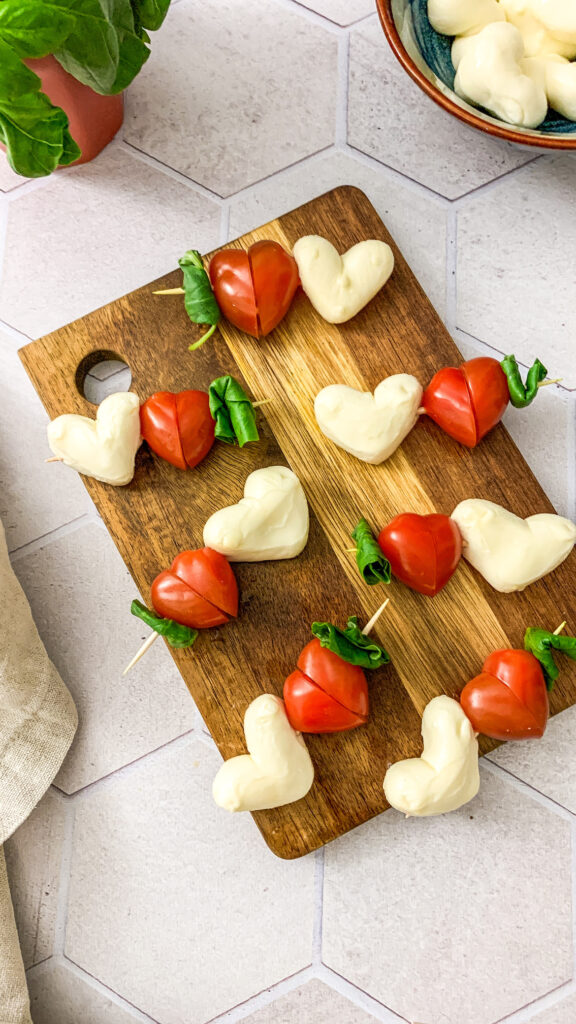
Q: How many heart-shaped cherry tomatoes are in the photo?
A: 7